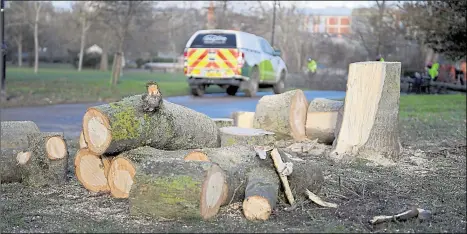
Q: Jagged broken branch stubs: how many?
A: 1